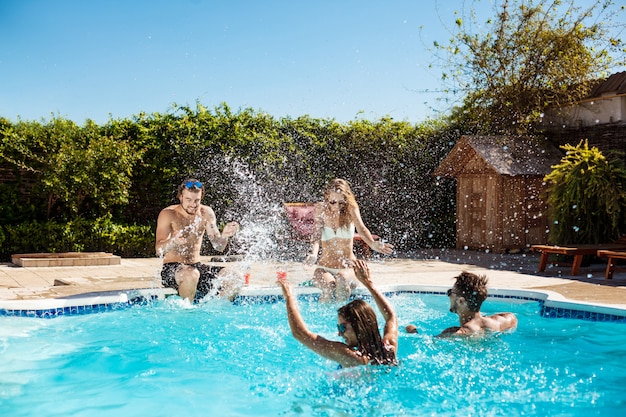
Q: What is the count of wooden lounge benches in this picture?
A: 2